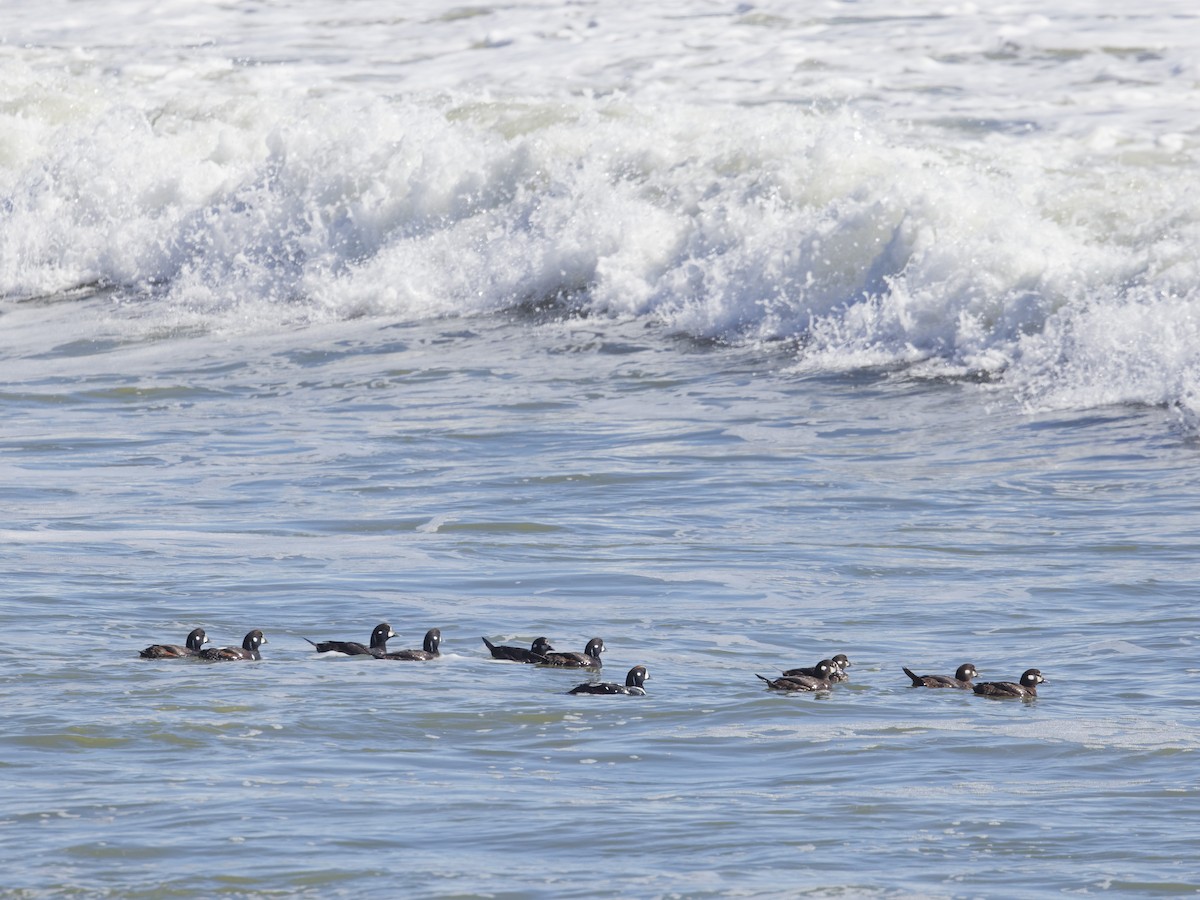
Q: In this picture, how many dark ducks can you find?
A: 11